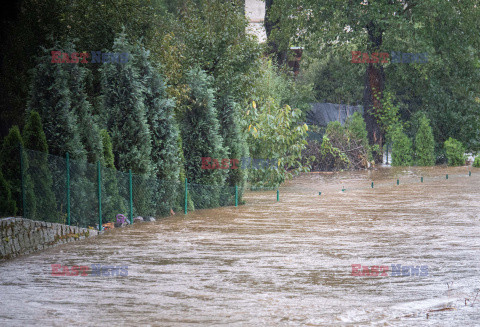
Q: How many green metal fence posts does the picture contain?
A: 14